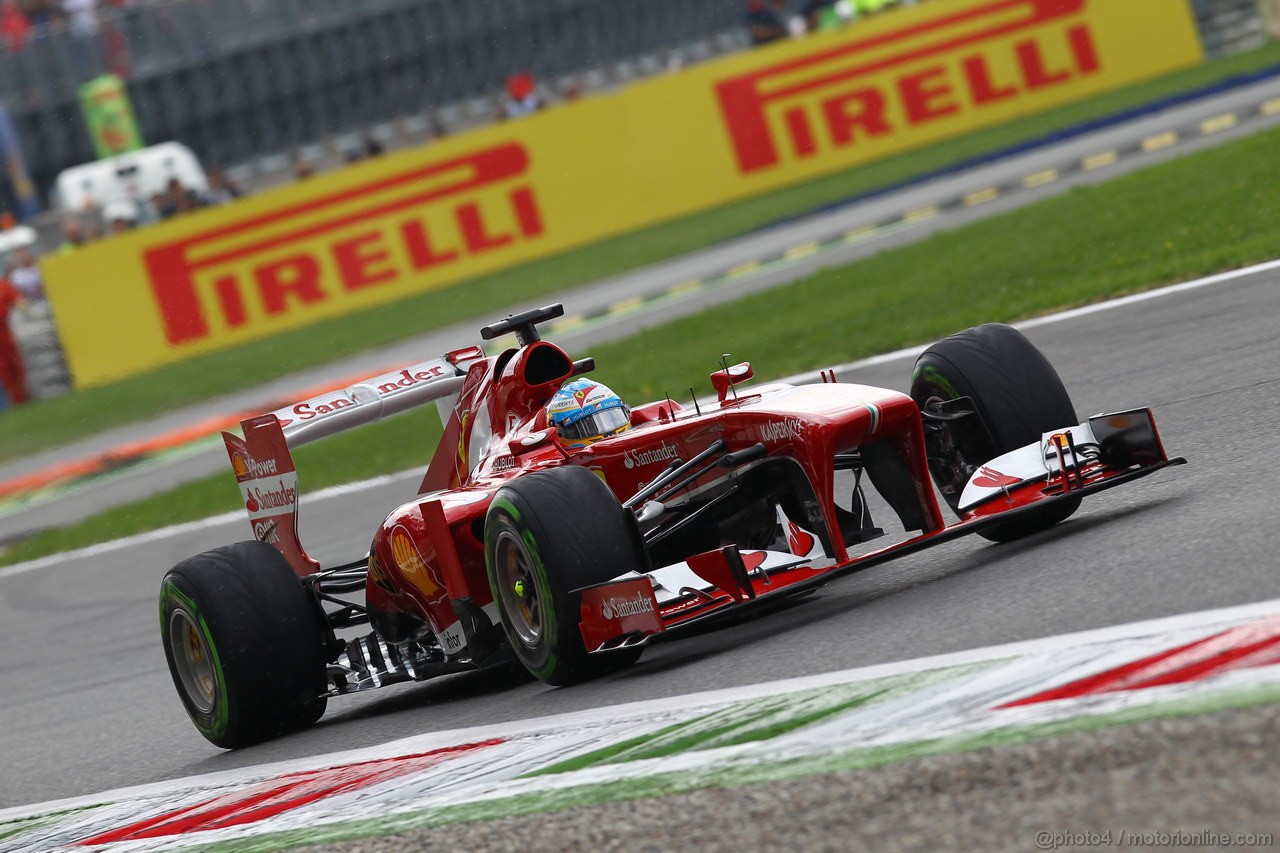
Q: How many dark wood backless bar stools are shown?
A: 0